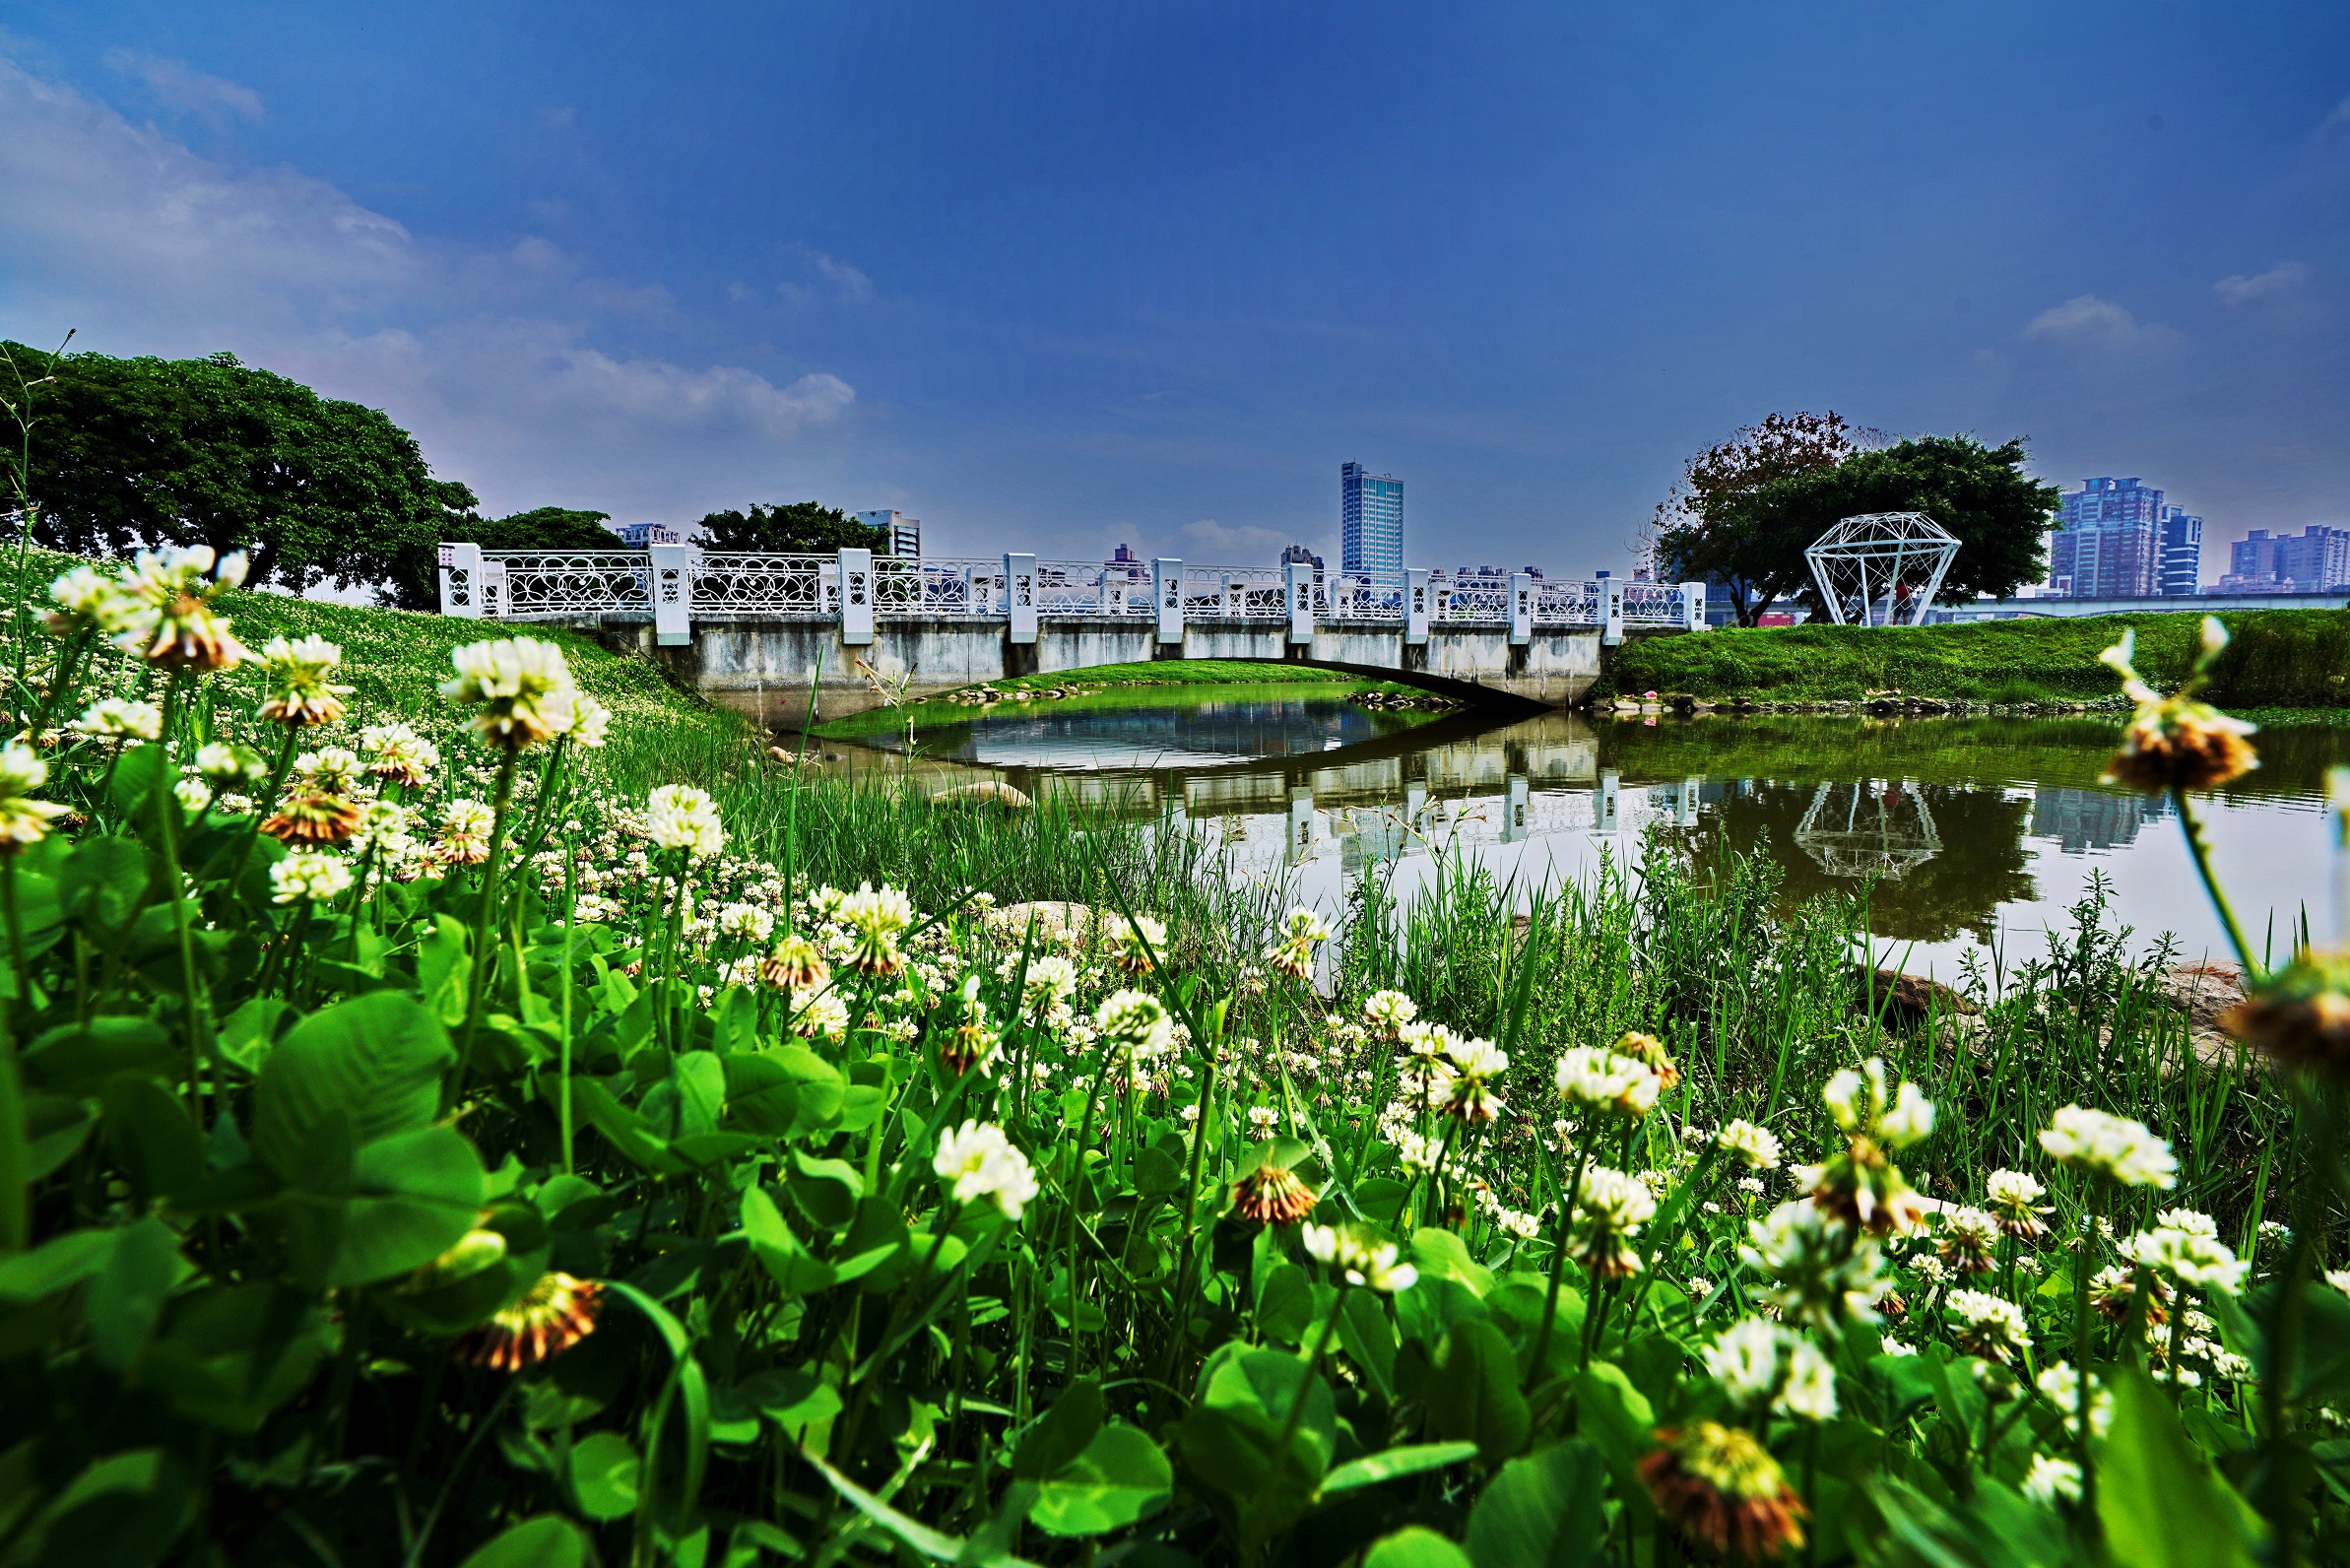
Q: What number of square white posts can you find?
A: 10